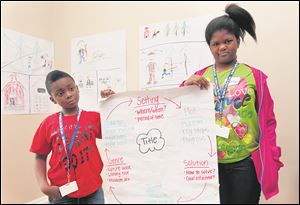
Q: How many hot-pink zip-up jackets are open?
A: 1